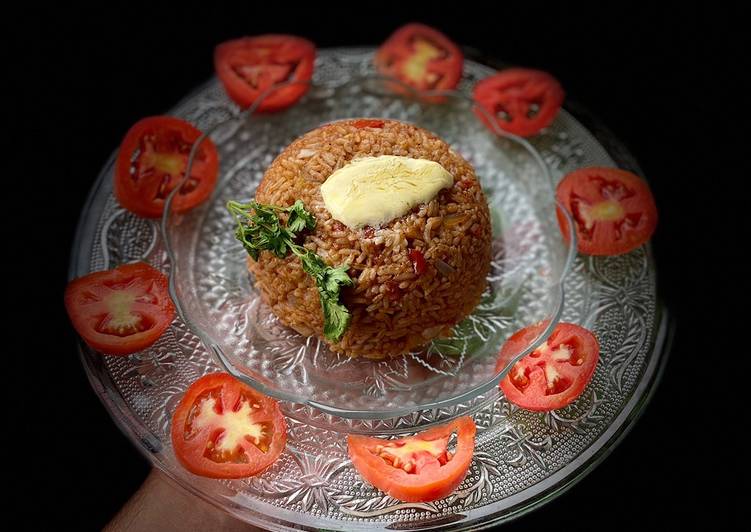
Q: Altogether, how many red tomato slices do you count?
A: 9